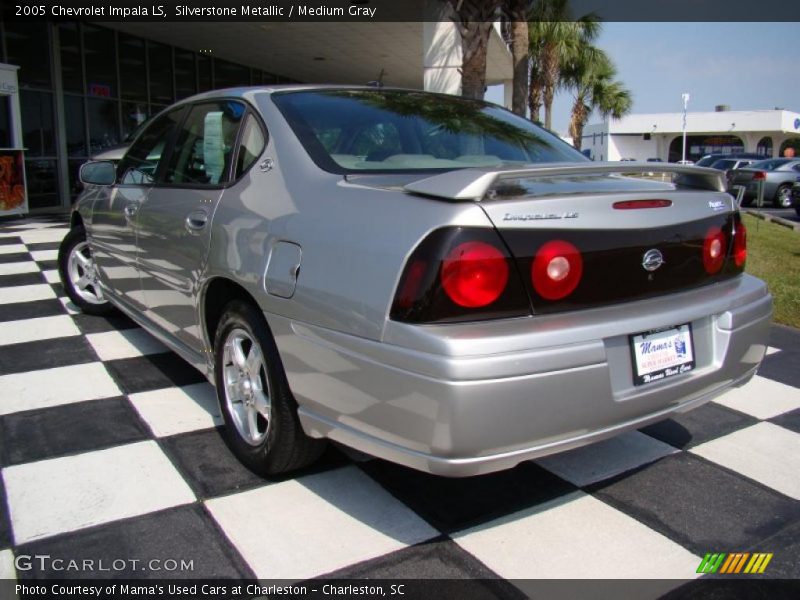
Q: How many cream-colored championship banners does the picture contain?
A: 0